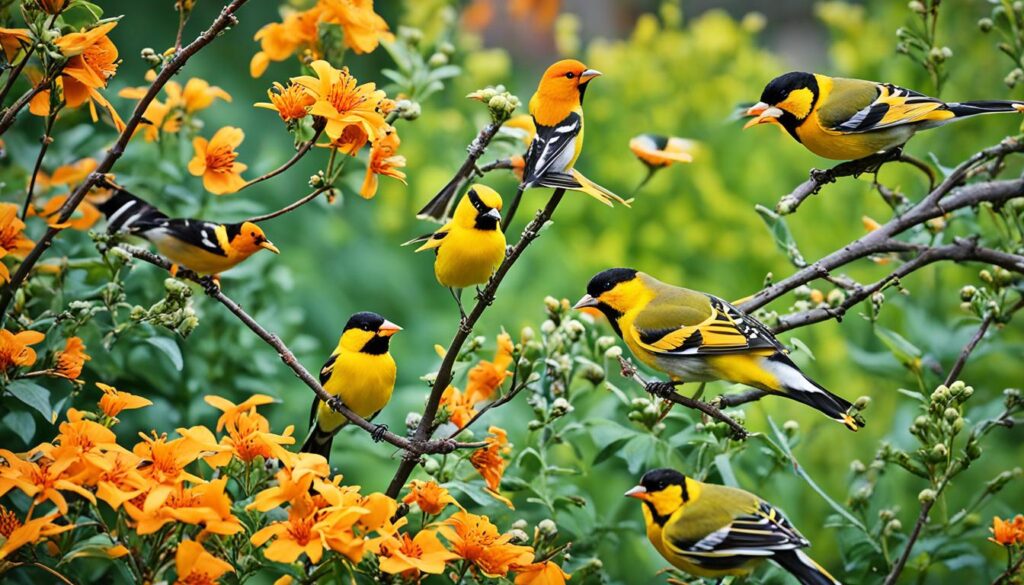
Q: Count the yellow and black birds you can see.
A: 7